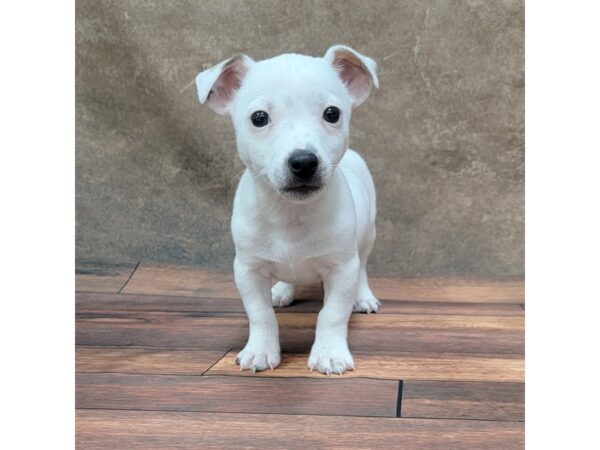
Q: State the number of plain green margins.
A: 0